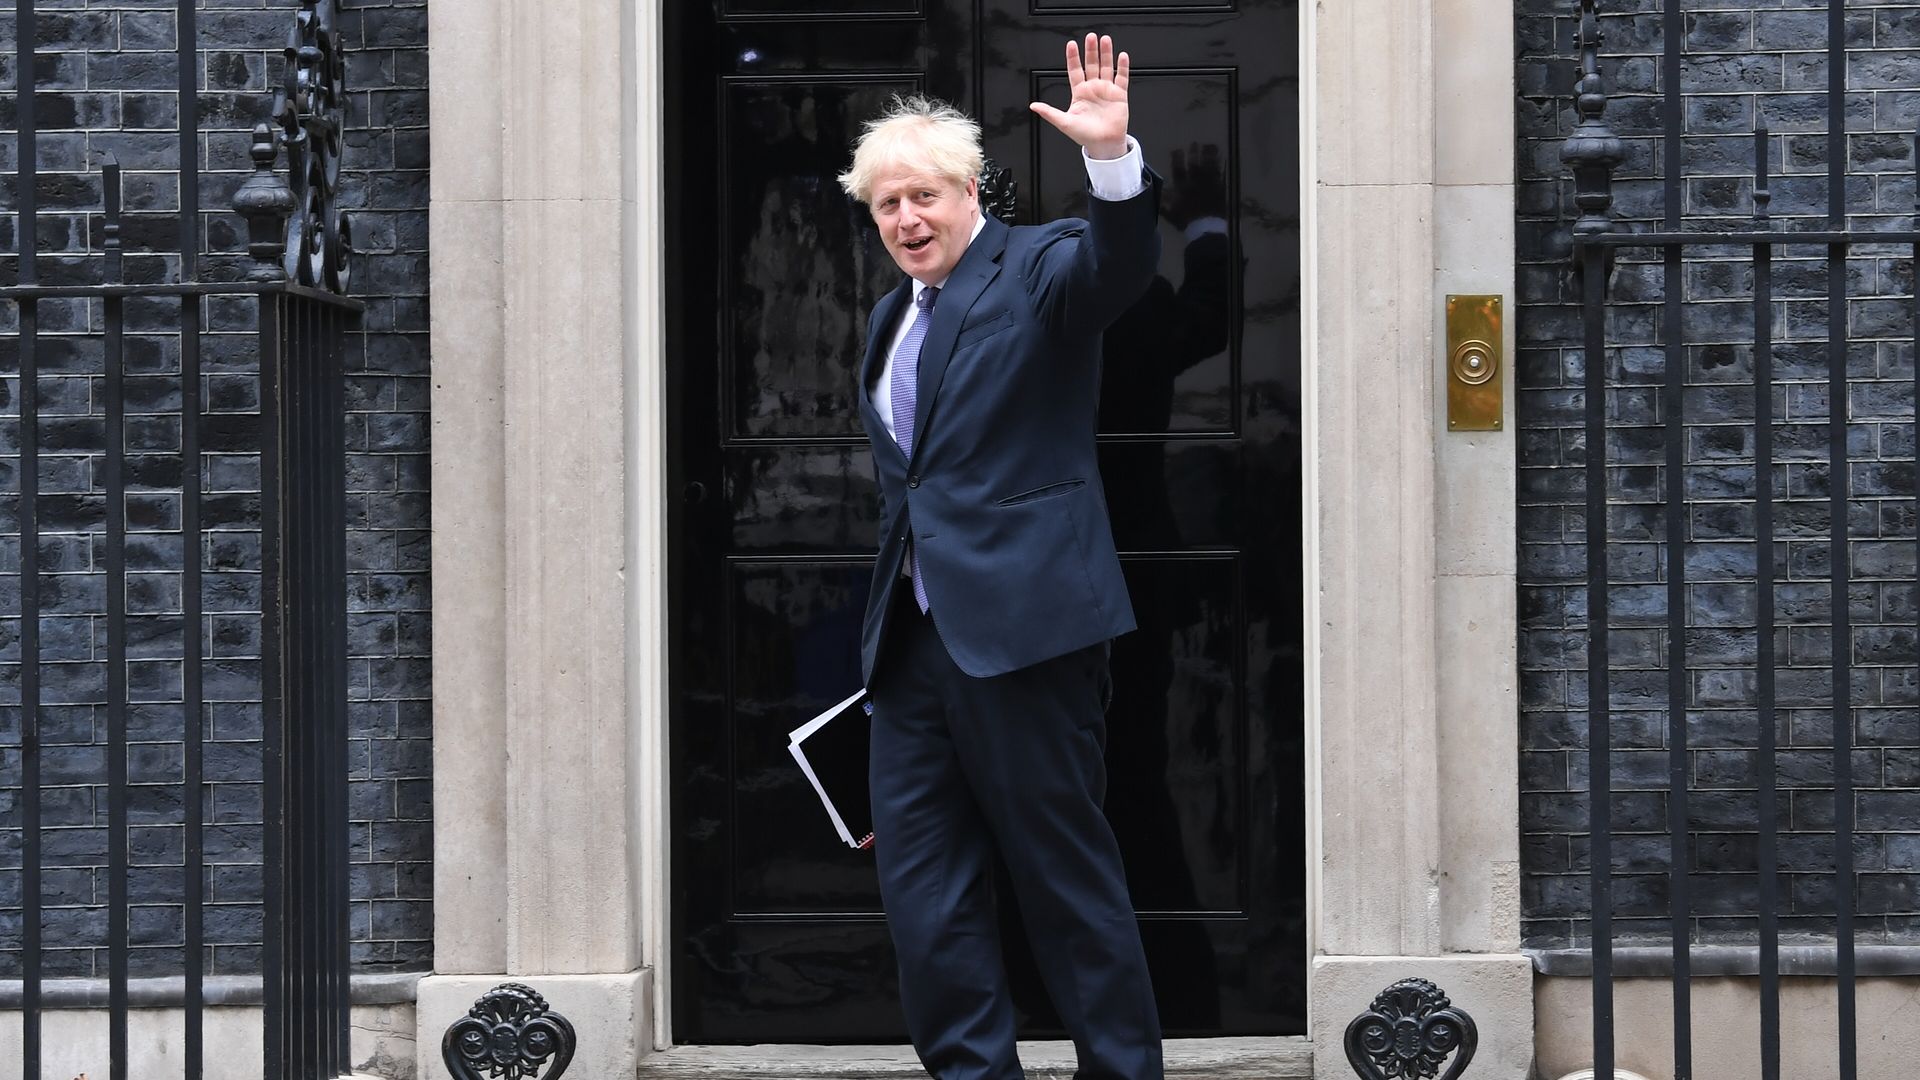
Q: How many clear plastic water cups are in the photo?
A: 0